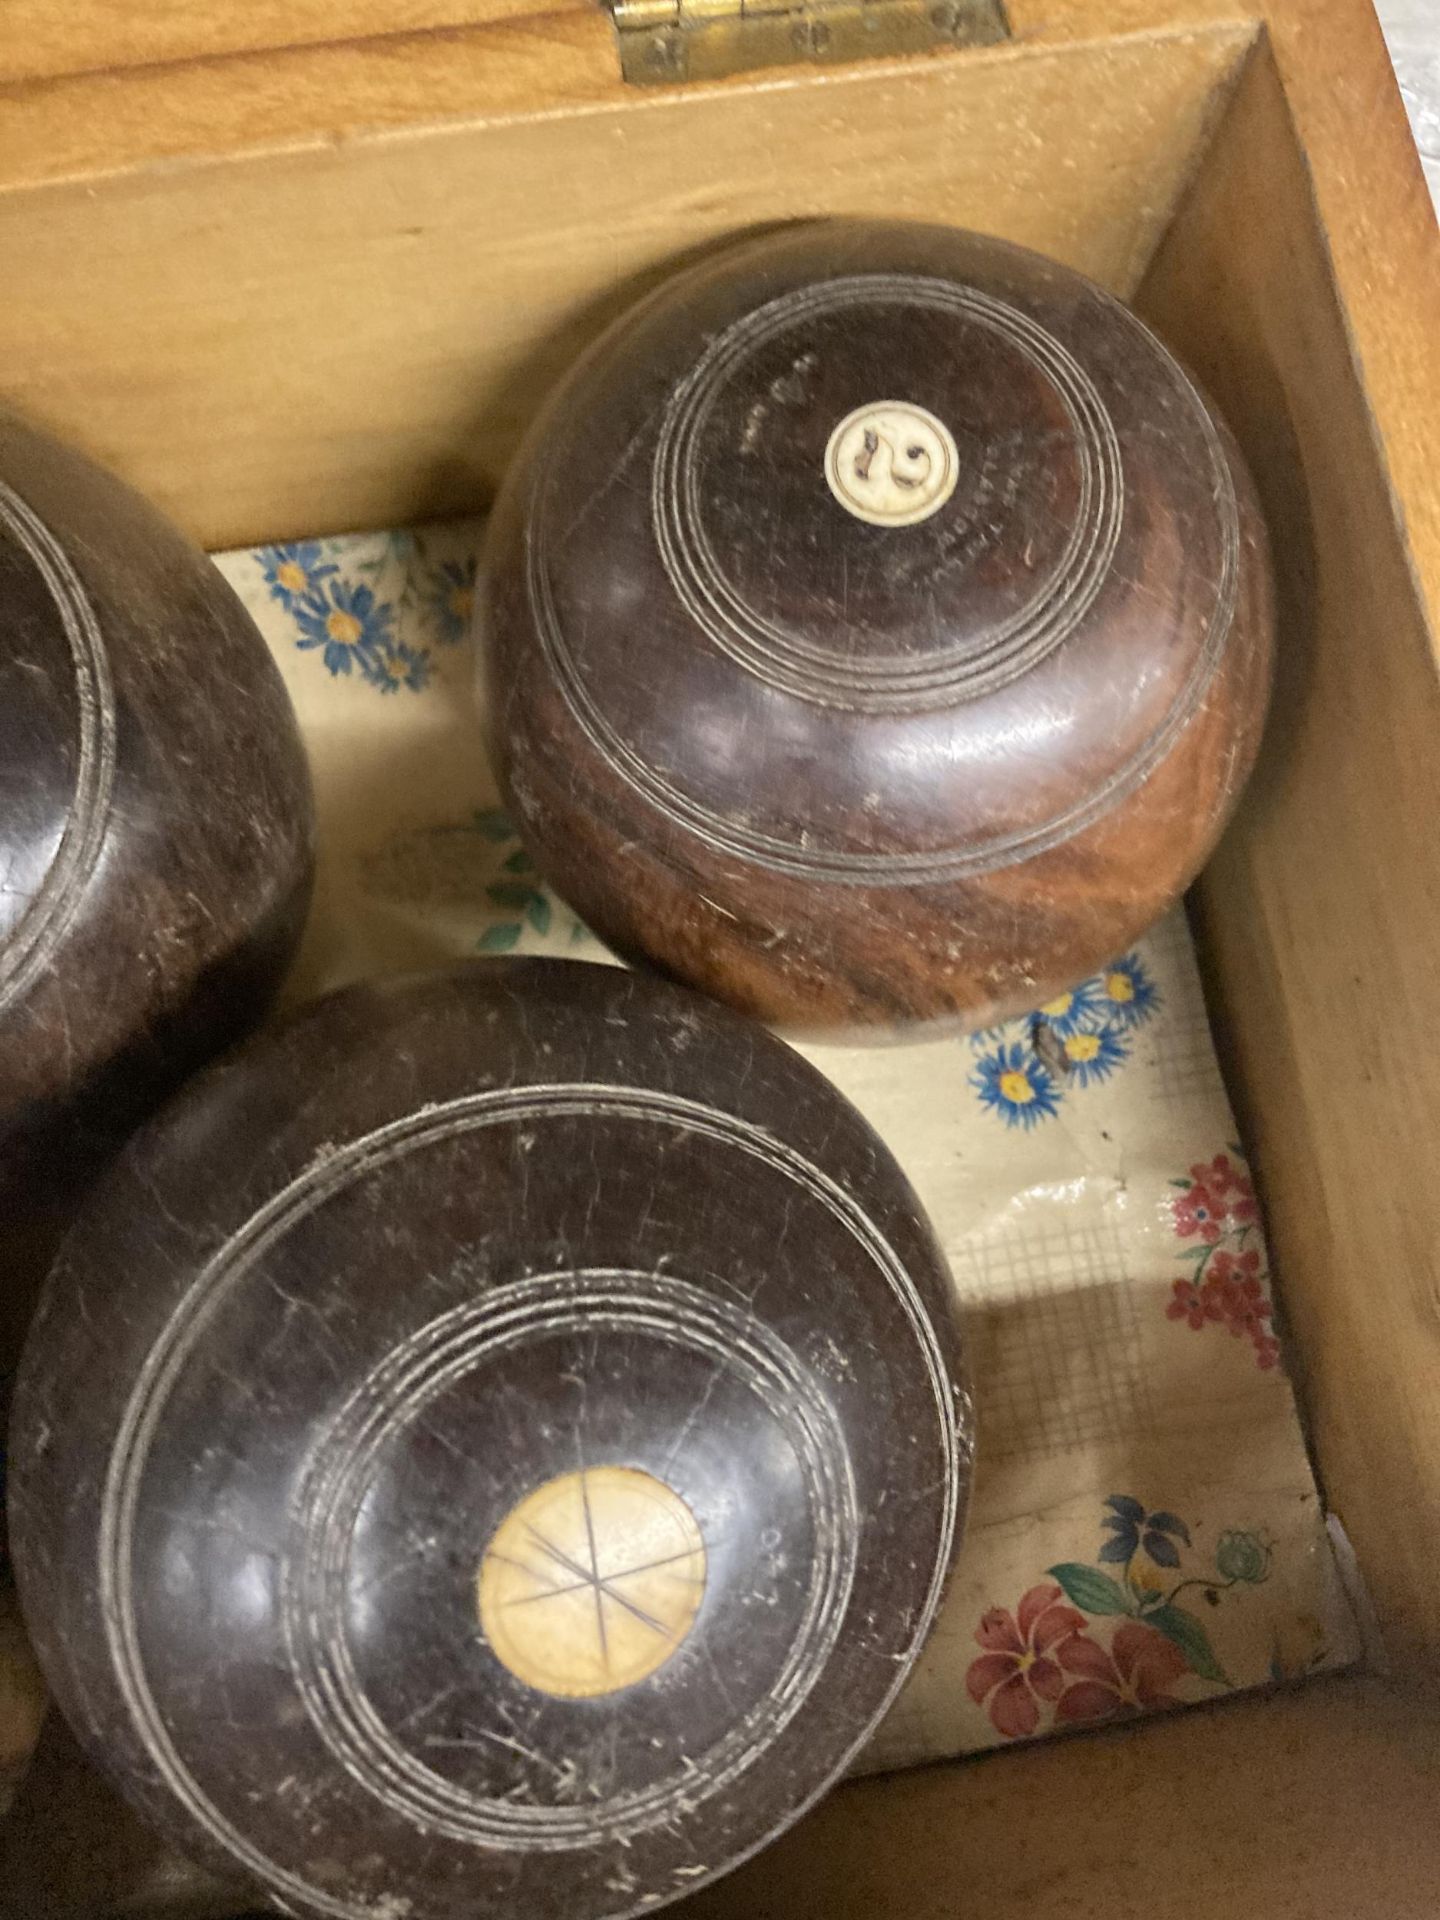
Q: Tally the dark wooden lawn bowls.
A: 3